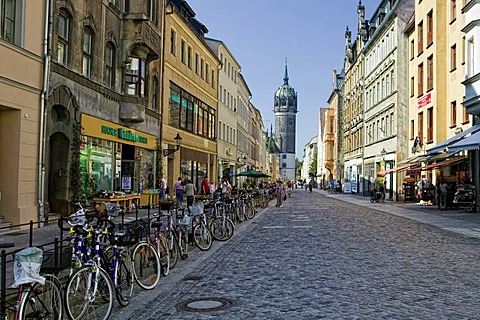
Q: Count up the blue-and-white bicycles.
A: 2